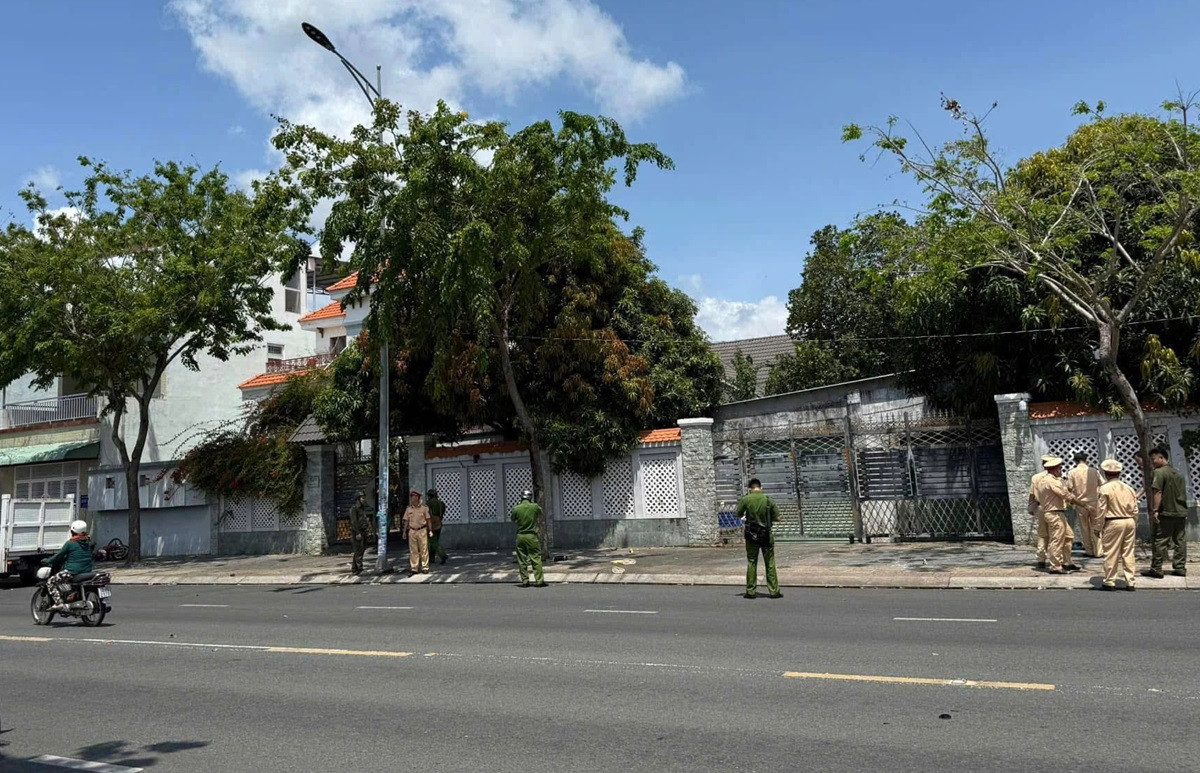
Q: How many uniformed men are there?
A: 10